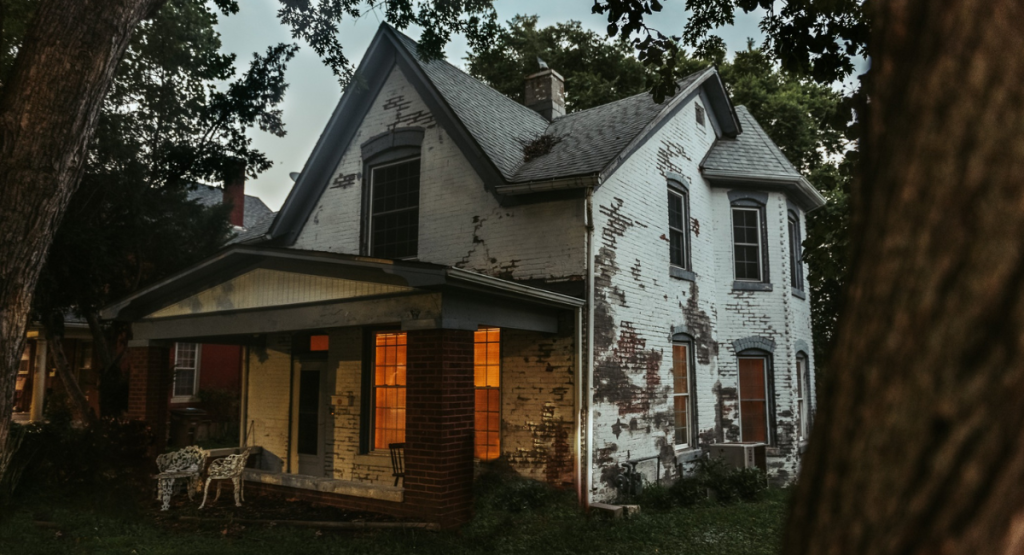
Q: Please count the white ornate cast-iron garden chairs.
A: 2